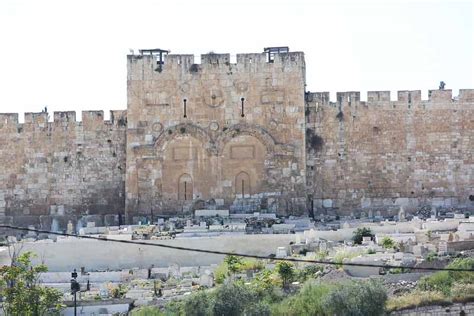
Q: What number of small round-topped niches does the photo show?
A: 2